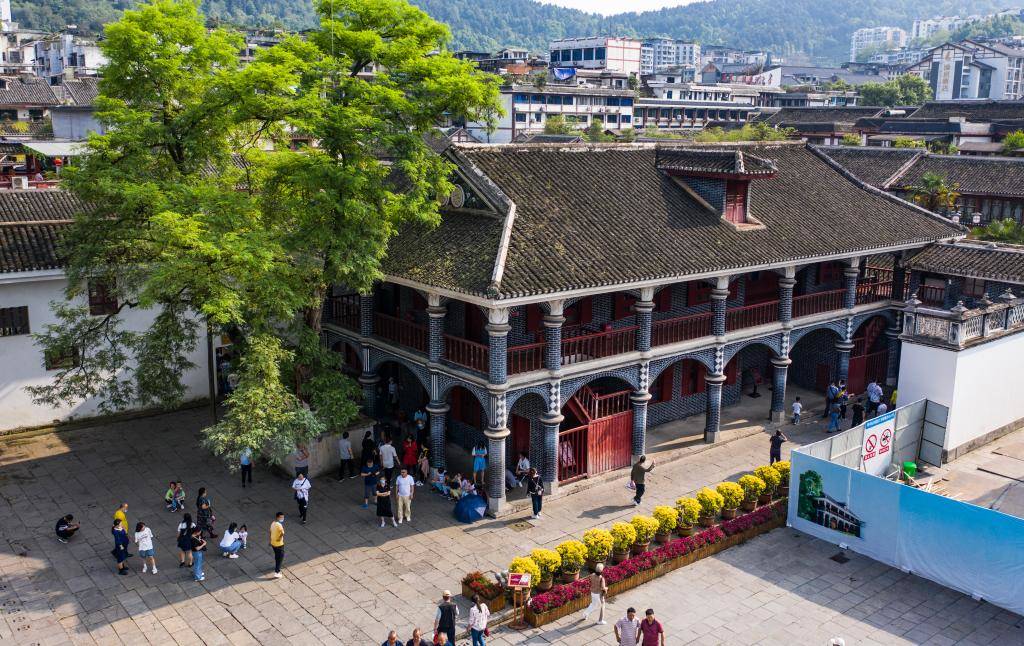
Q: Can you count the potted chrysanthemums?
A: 13